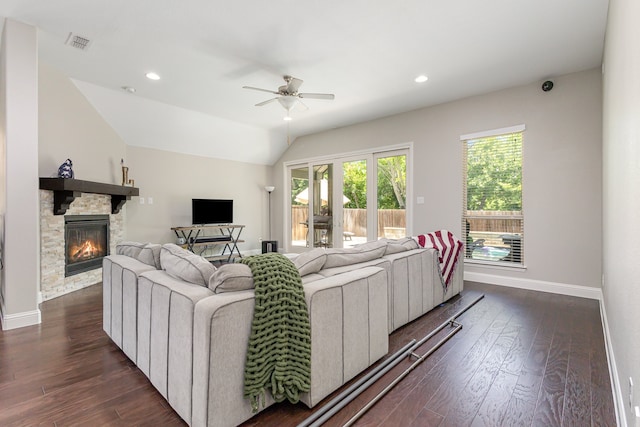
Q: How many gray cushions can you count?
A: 6